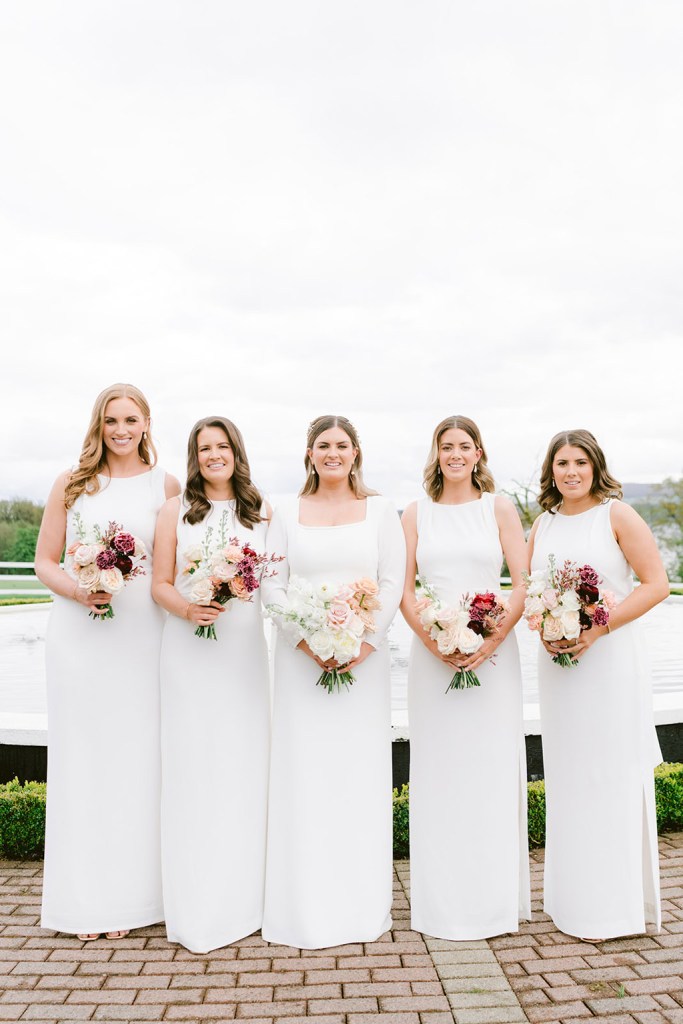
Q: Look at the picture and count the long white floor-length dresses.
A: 5